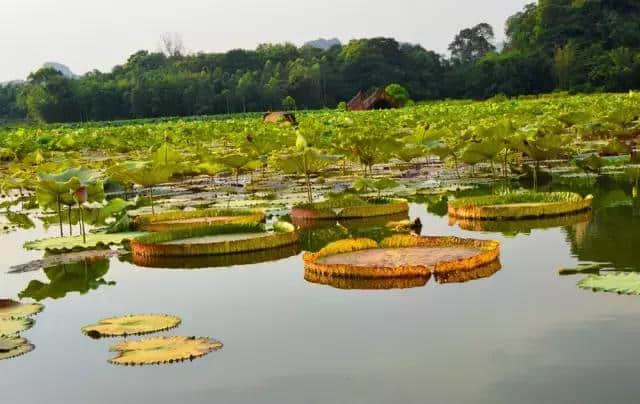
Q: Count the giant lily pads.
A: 5